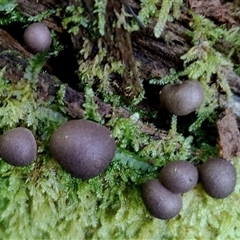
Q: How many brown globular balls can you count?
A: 7